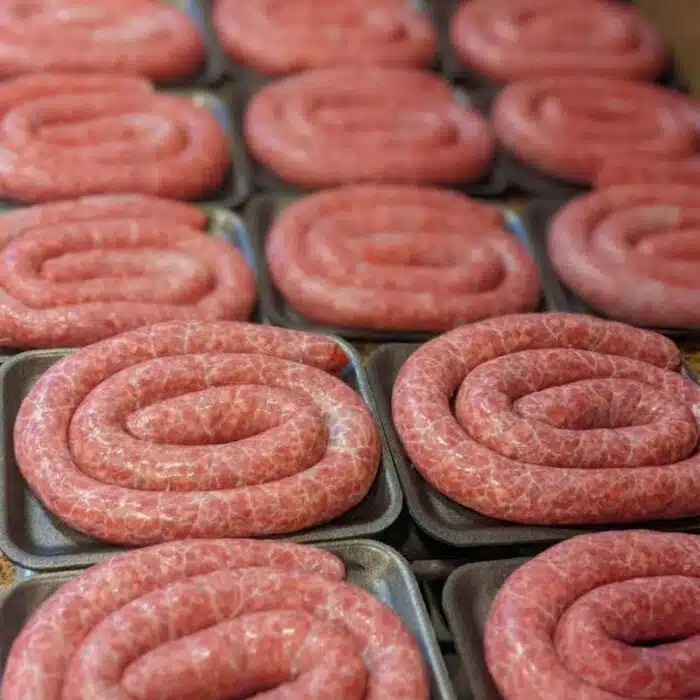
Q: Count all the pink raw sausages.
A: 13